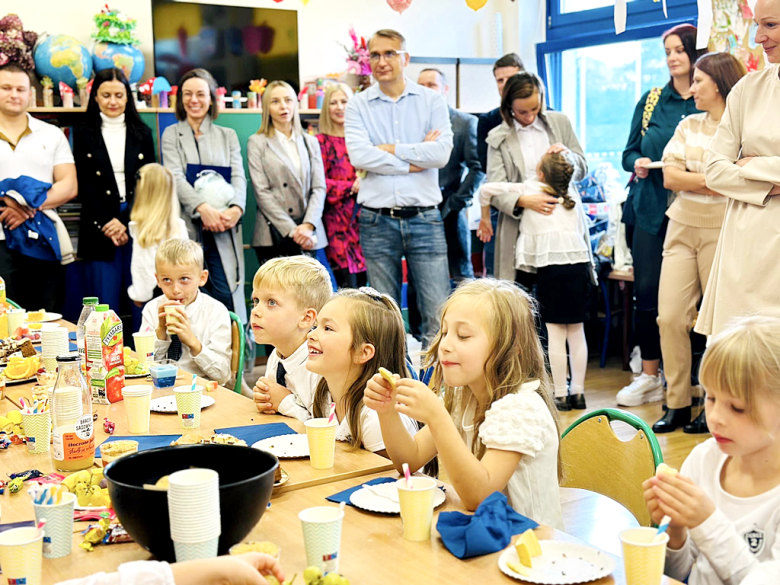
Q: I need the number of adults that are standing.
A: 12